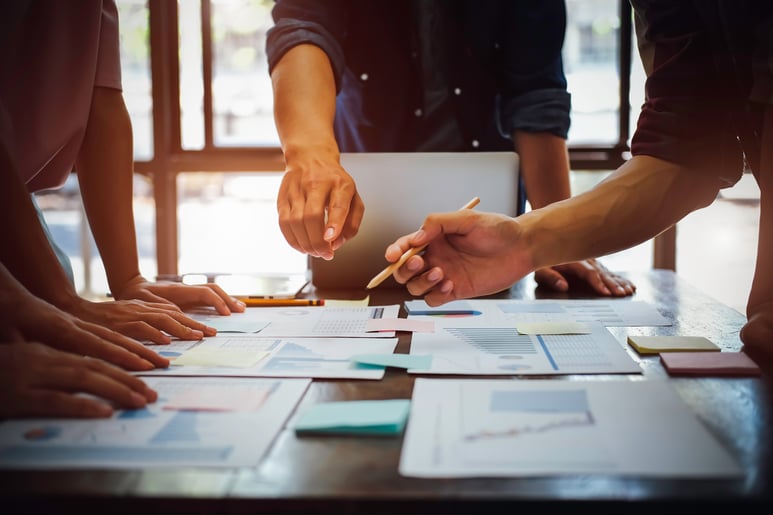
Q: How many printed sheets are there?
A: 6